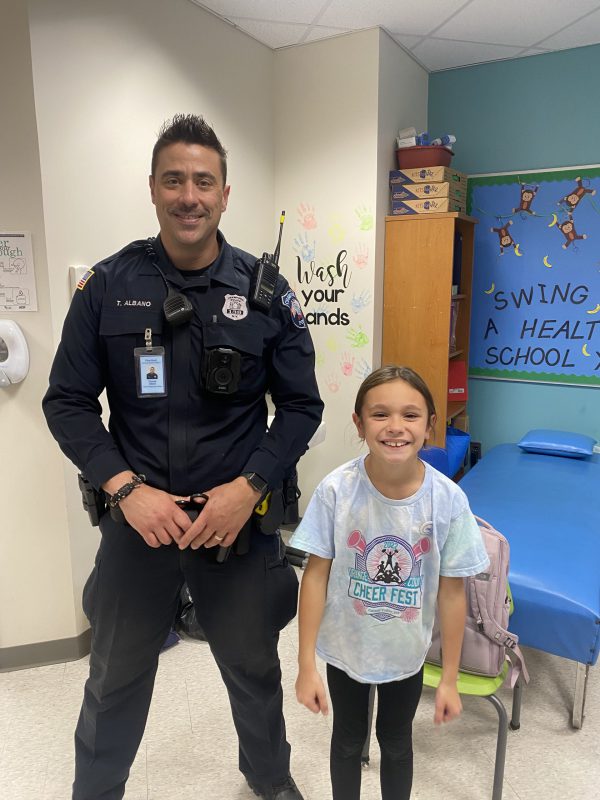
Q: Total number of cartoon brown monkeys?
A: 4